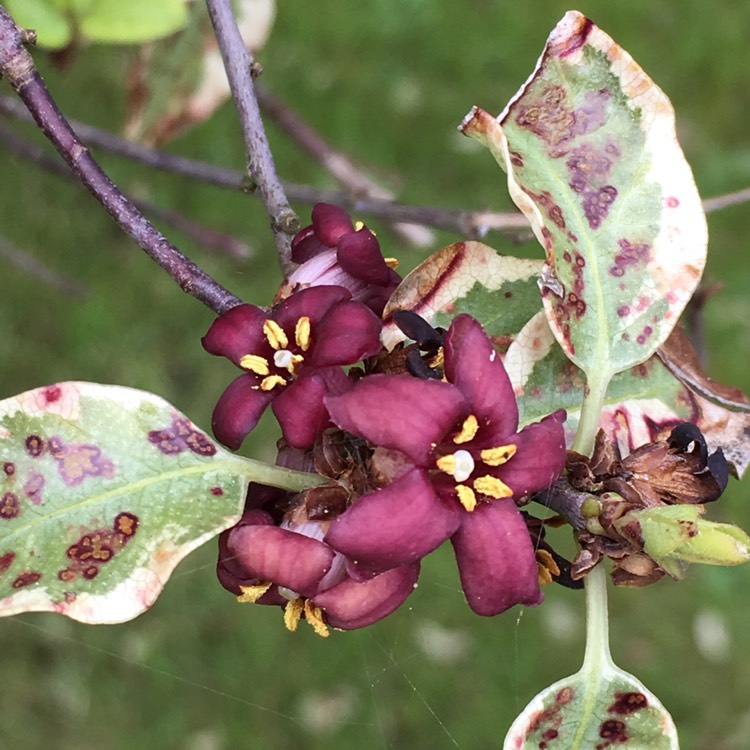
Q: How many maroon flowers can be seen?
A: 4